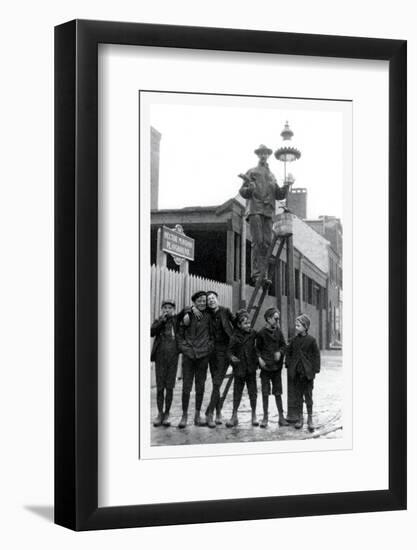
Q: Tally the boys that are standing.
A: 6